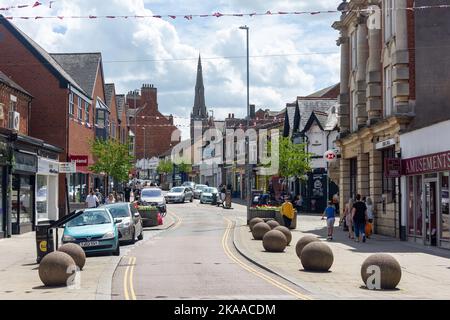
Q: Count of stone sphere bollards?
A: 10